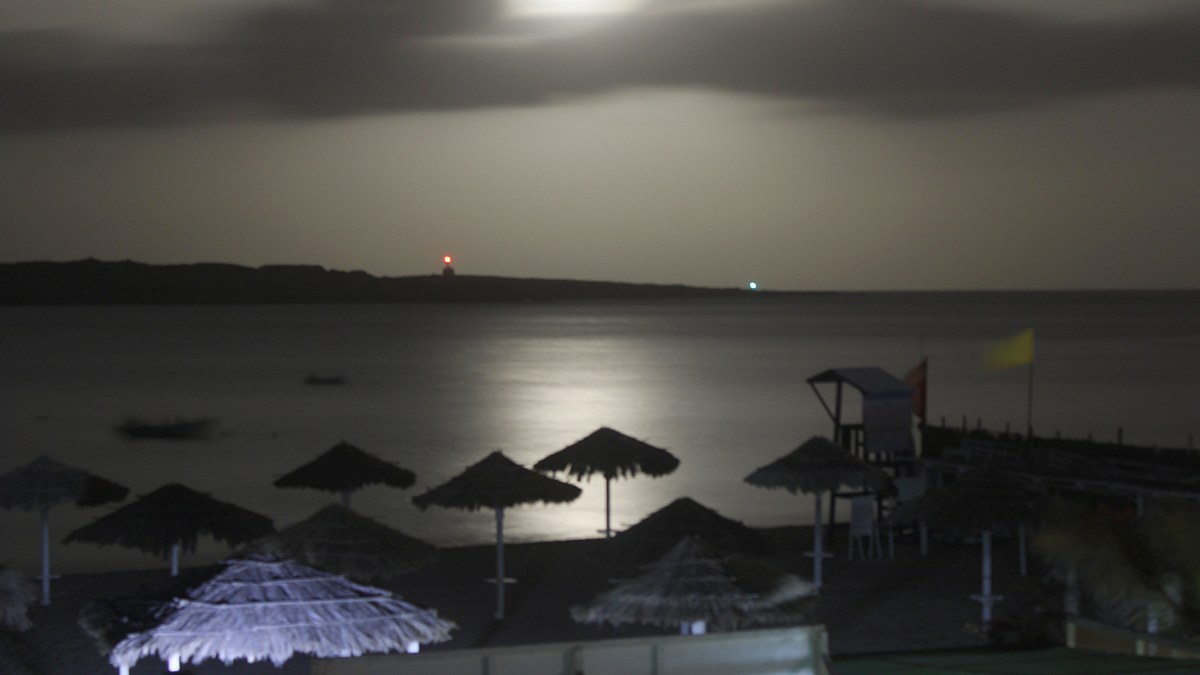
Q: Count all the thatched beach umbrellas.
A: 12